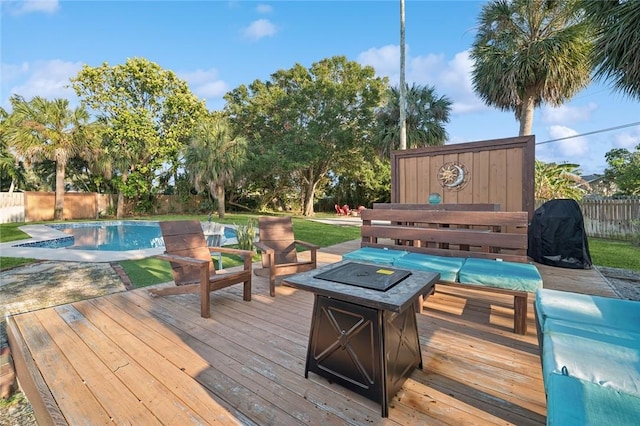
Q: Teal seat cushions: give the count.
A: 6